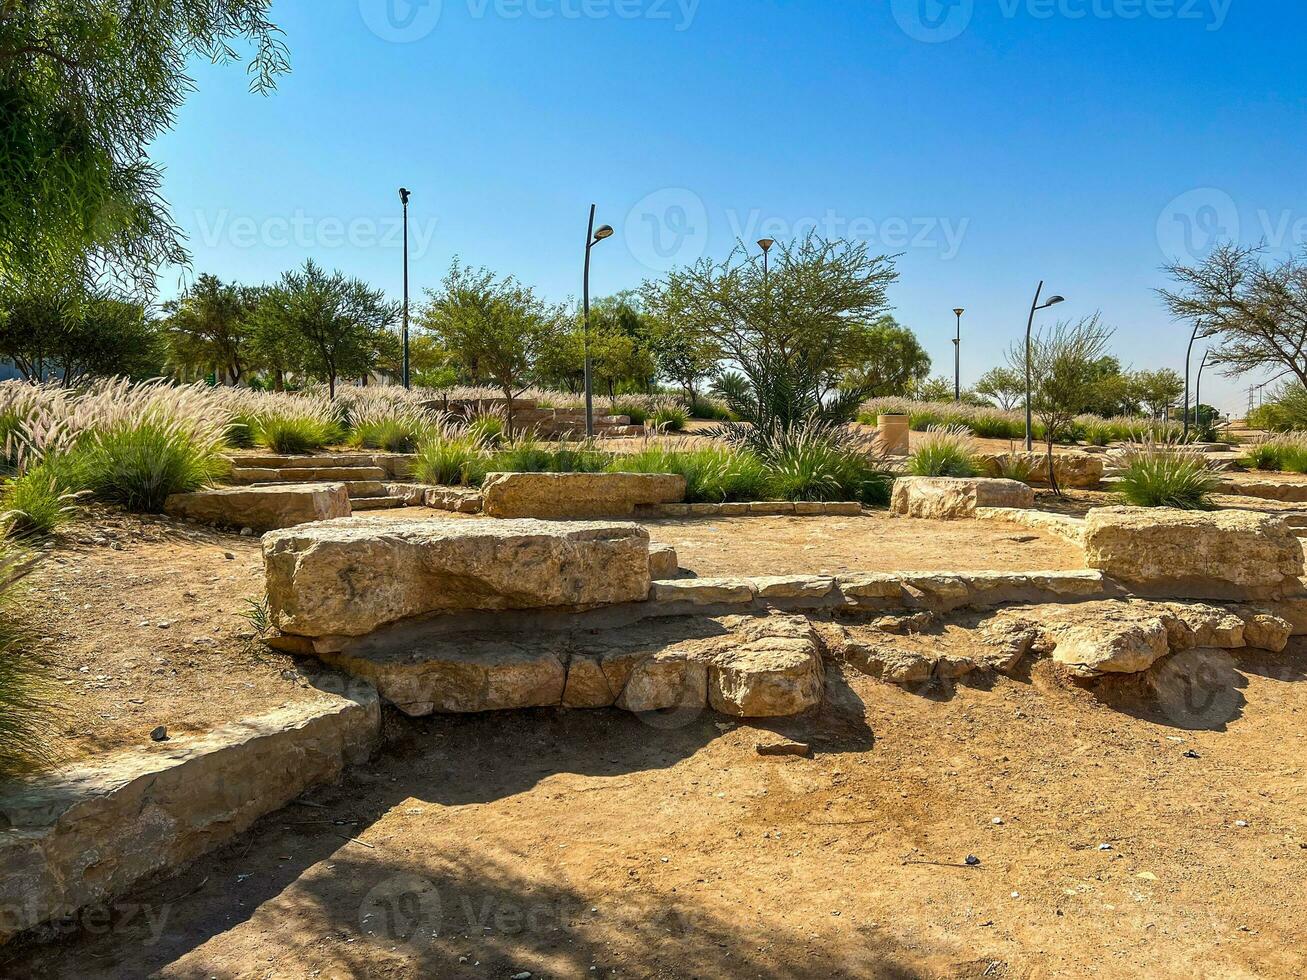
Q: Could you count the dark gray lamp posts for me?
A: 7